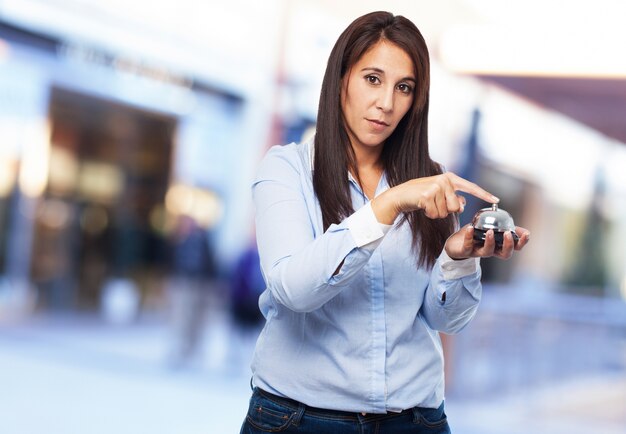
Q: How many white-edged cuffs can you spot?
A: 2